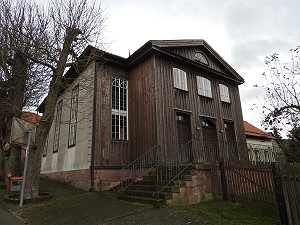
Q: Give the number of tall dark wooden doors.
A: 3